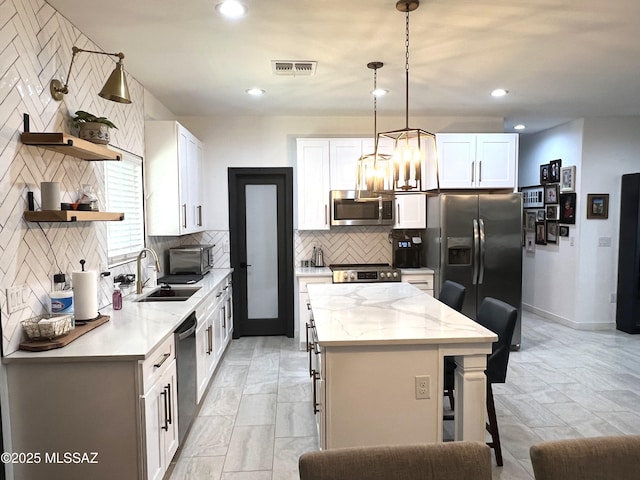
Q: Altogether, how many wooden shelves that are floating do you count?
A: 2